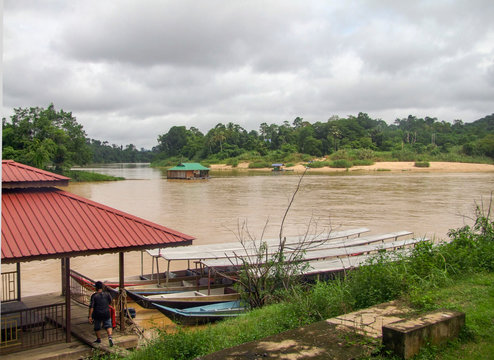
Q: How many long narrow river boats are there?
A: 4